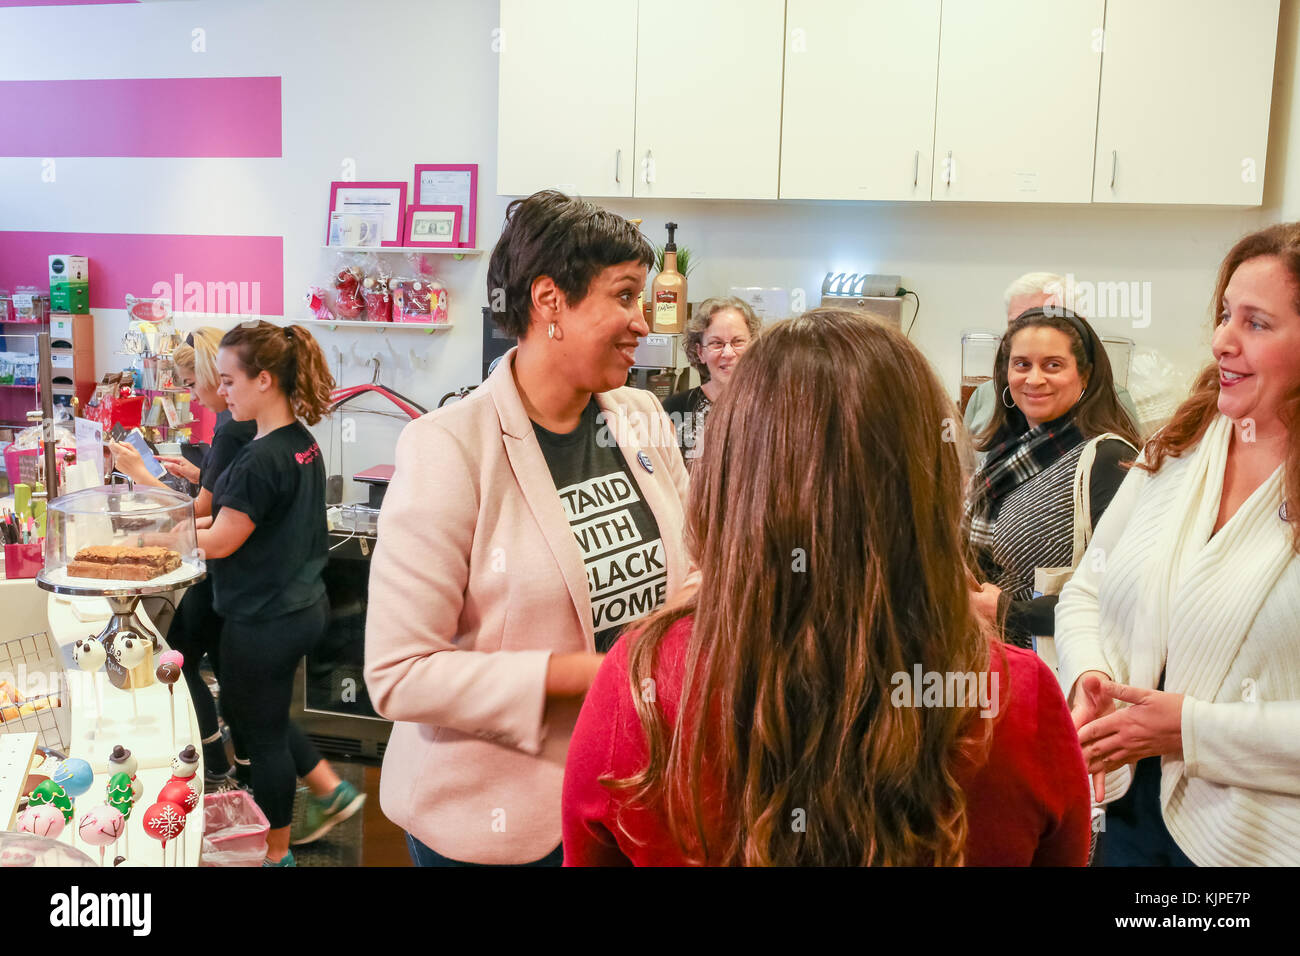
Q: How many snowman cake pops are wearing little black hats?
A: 2